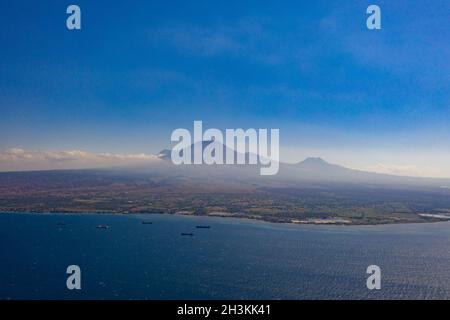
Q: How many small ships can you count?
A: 5